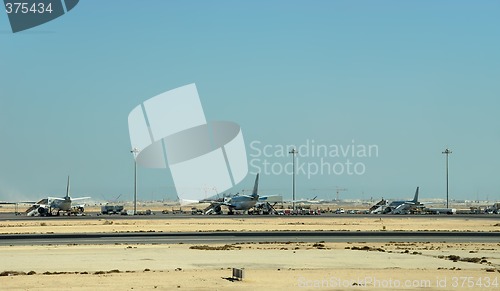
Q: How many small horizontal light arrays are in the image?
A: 3